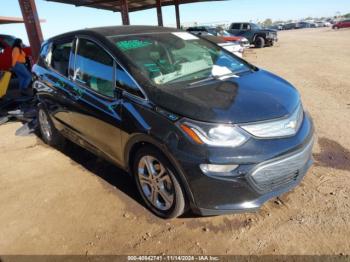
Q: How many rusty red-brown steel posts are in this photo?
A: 4